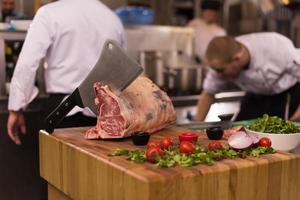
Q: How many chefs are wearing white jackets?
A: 3